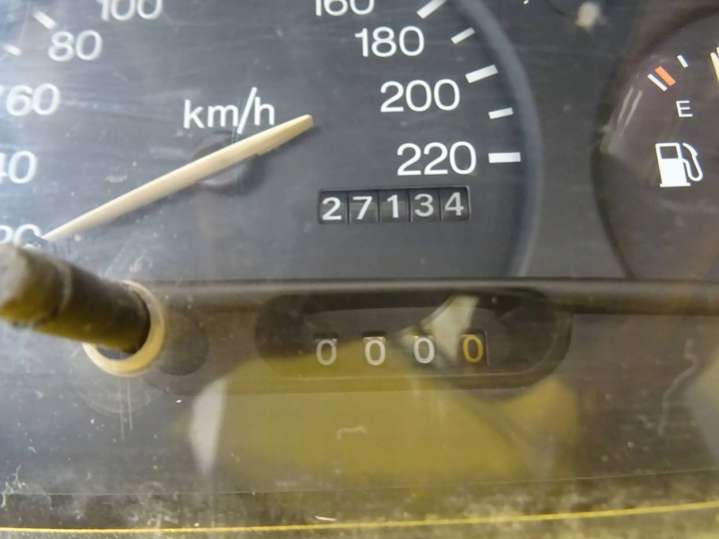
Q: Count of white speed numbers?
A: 9